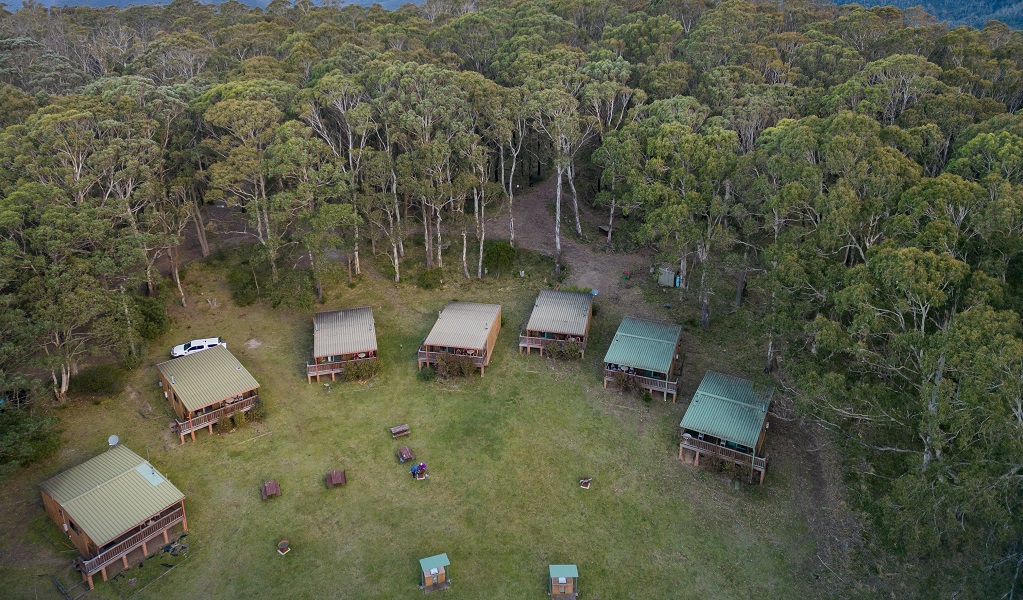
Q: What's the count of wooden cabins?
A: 7